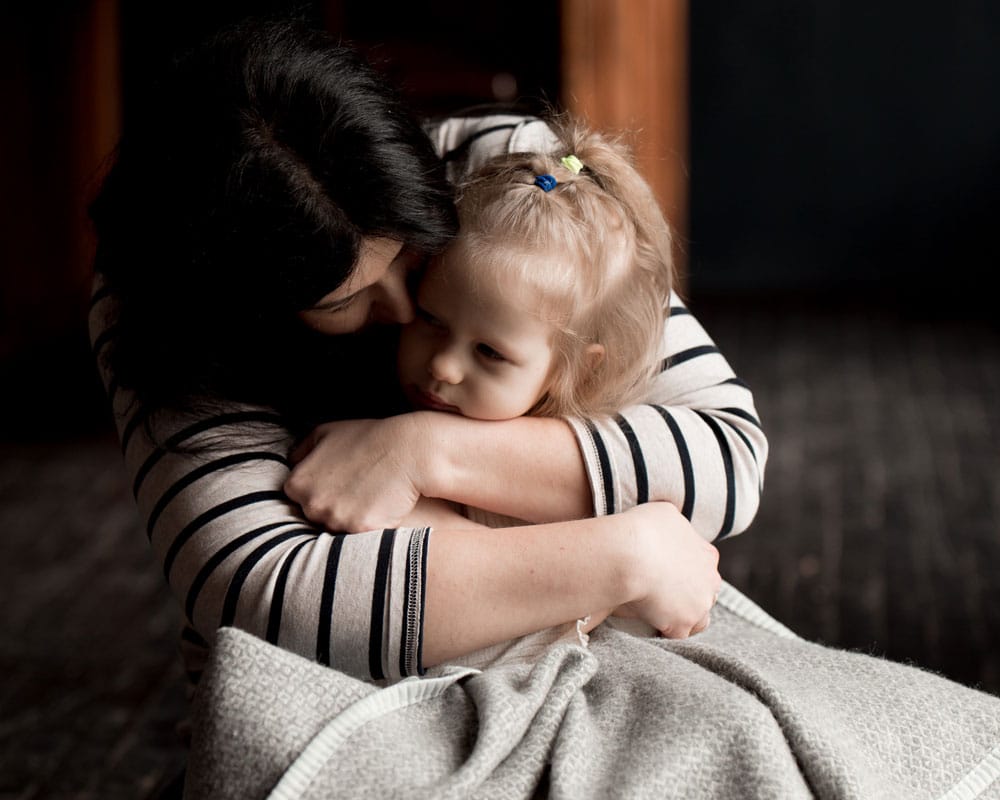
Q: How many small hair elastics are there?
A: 2